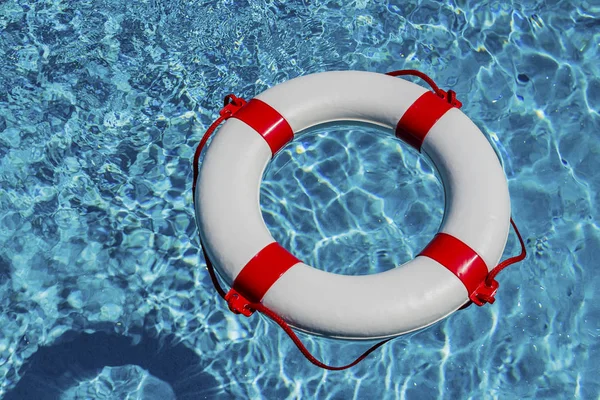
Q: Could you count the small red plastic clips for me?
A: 4